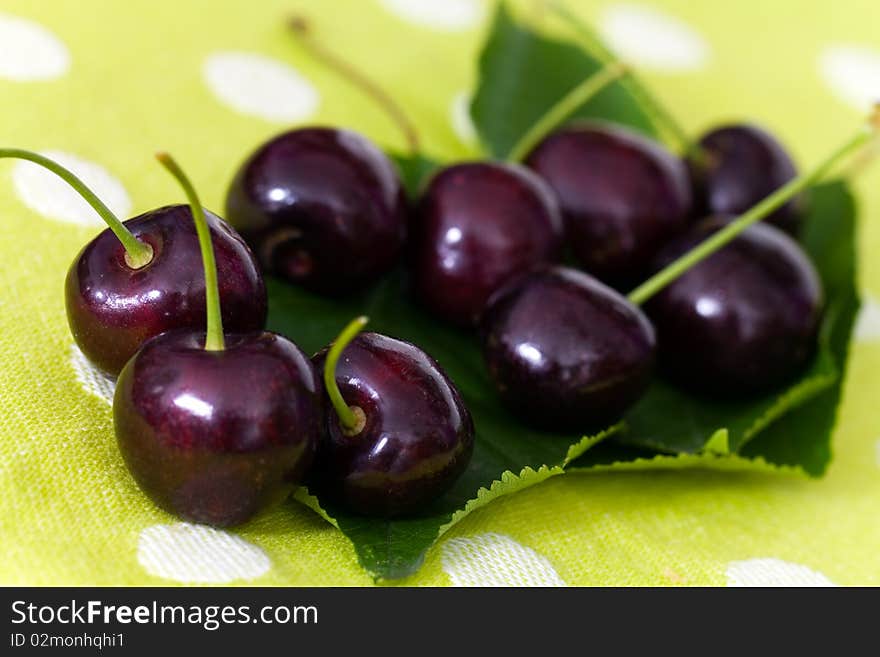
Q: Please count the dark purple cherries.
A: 9